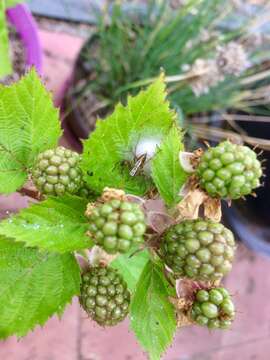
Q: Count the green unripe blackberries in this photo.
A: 6